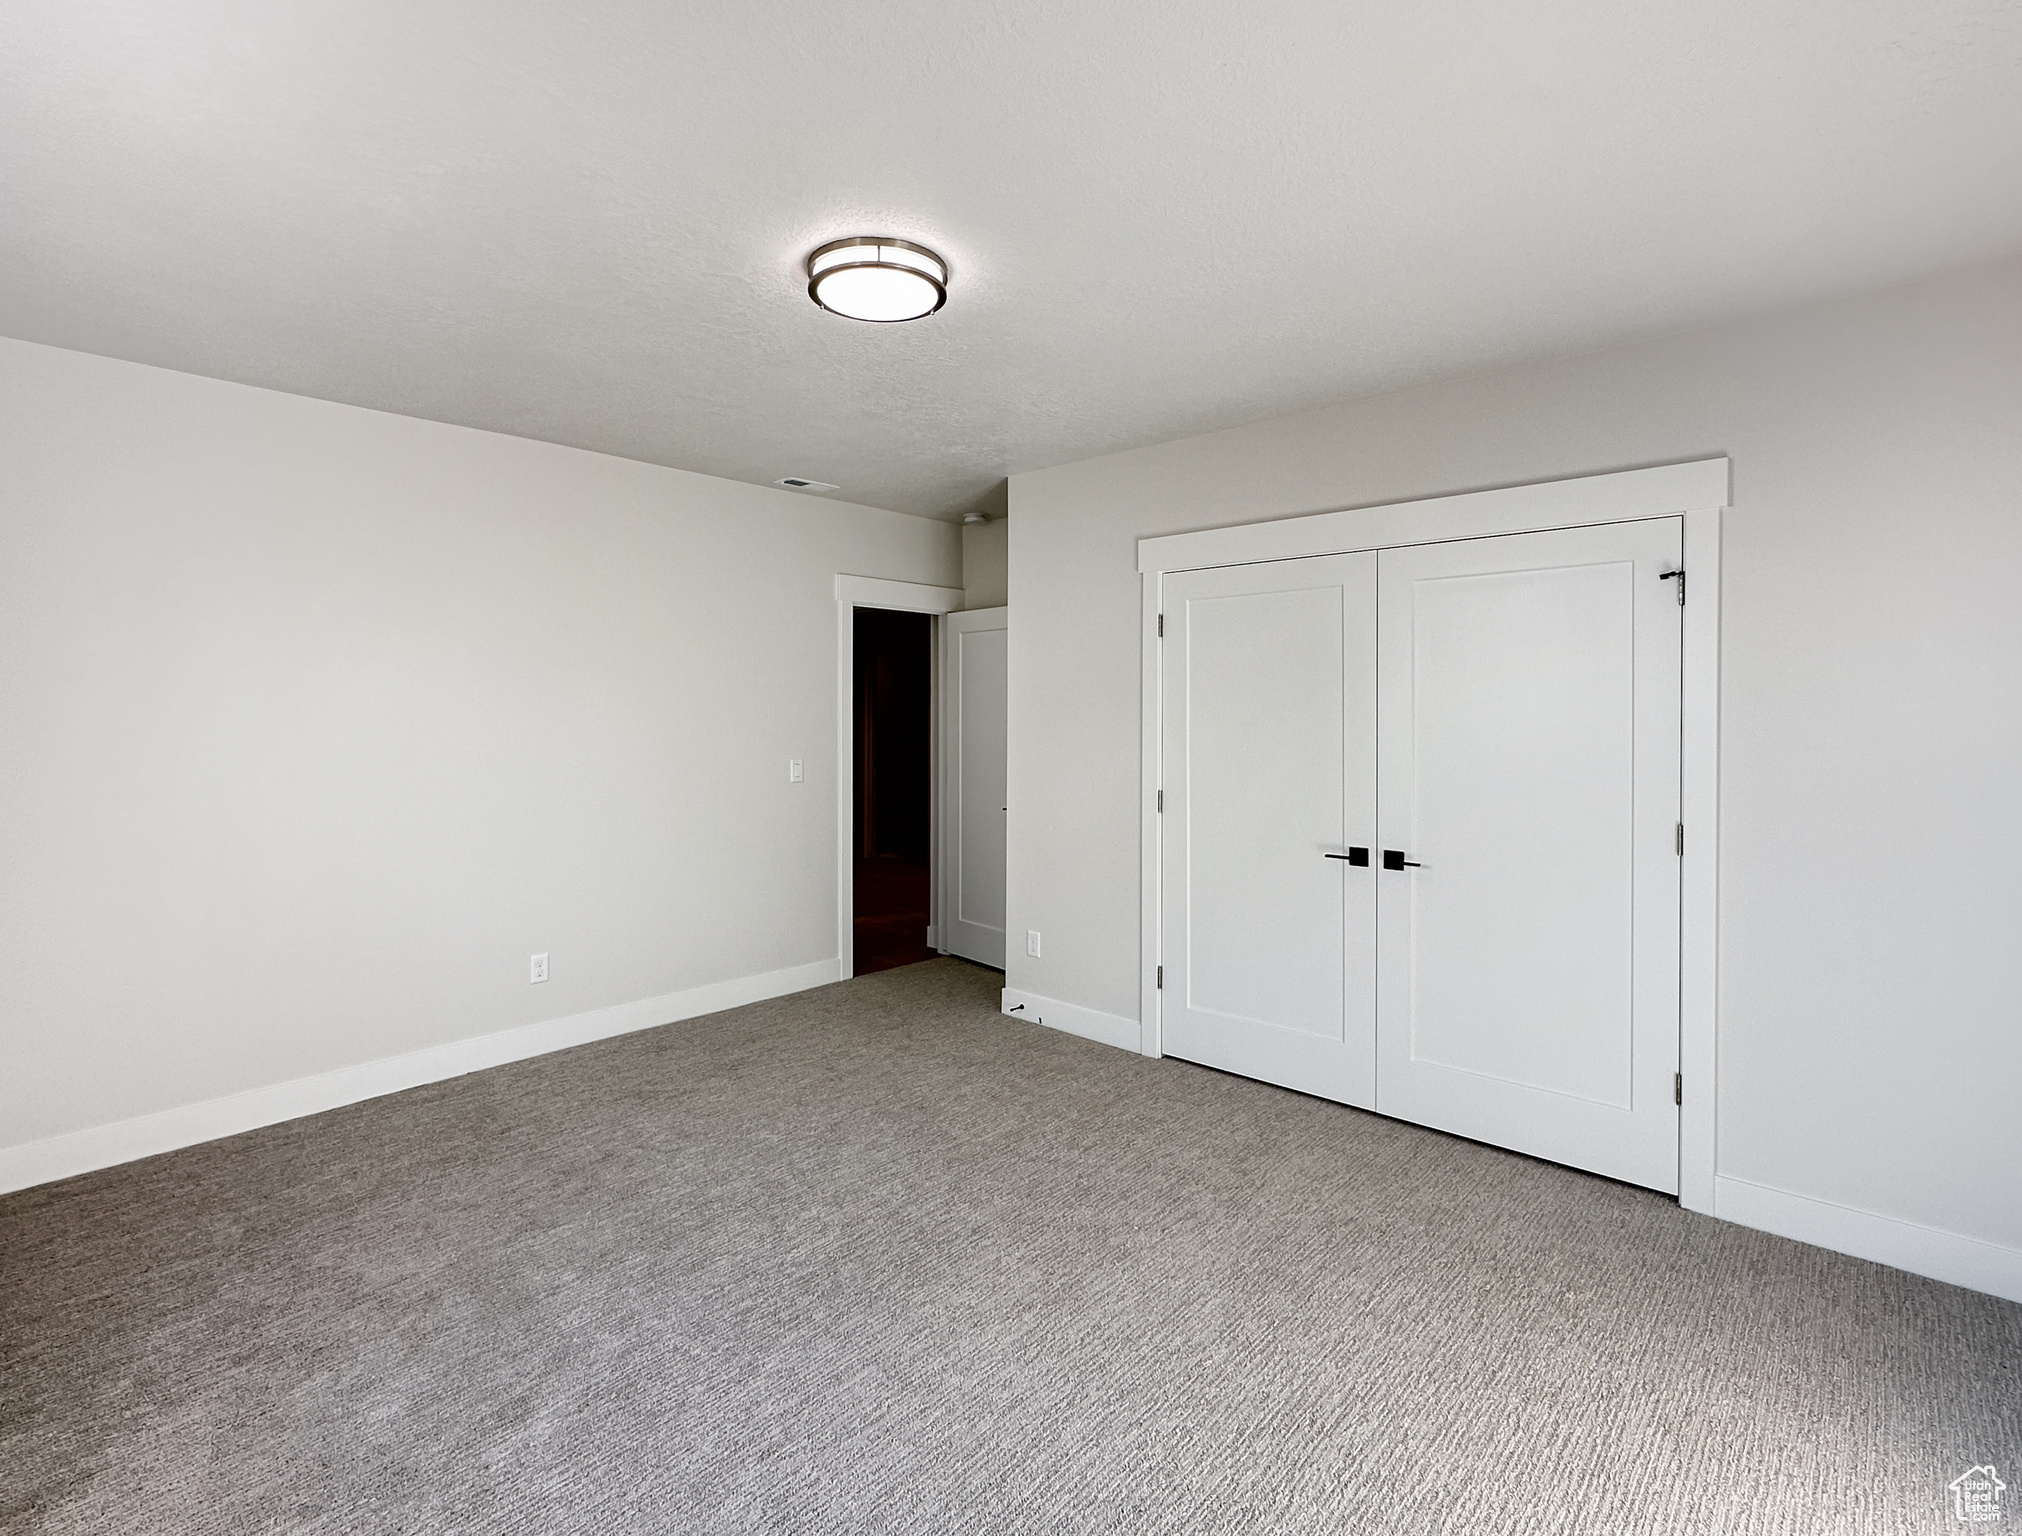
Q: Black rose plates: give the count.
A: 2